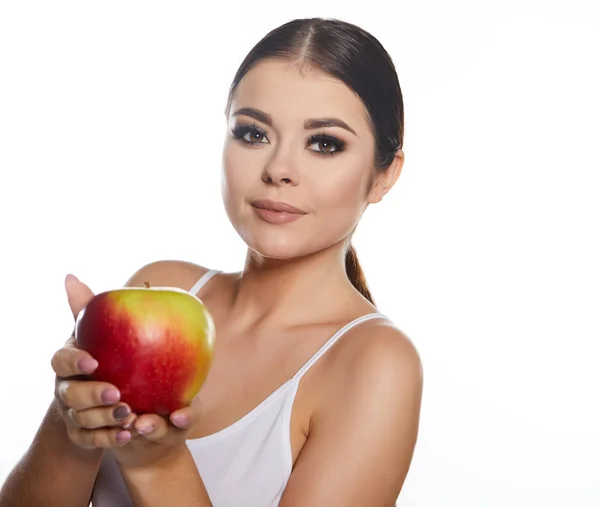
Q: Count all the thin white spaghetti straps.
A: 2